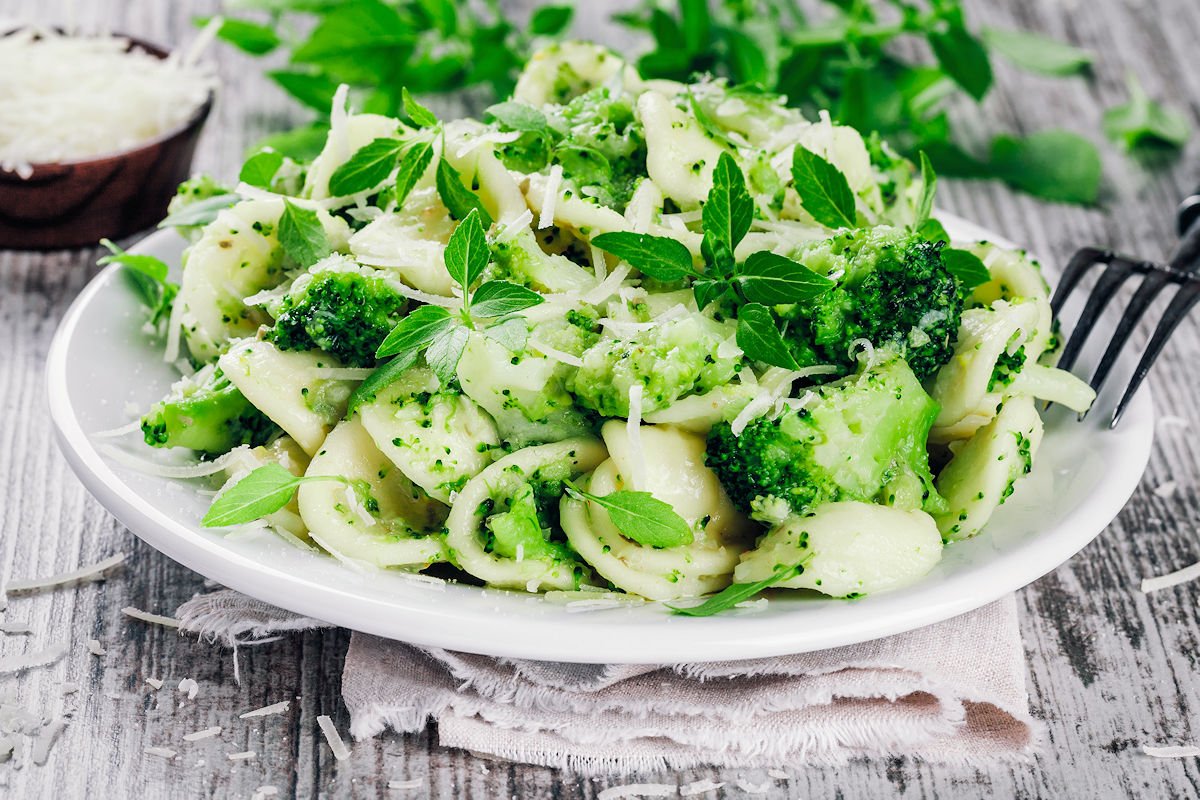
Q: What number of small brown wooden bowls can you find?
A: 1